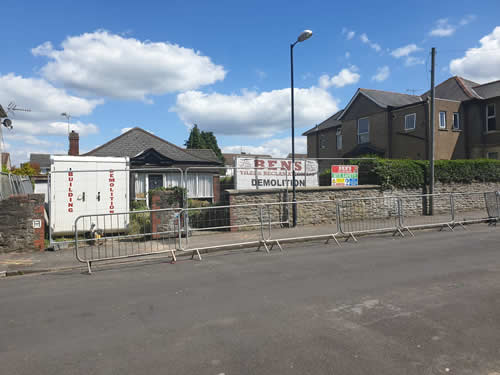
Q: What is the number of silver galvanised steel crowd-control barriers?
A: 6